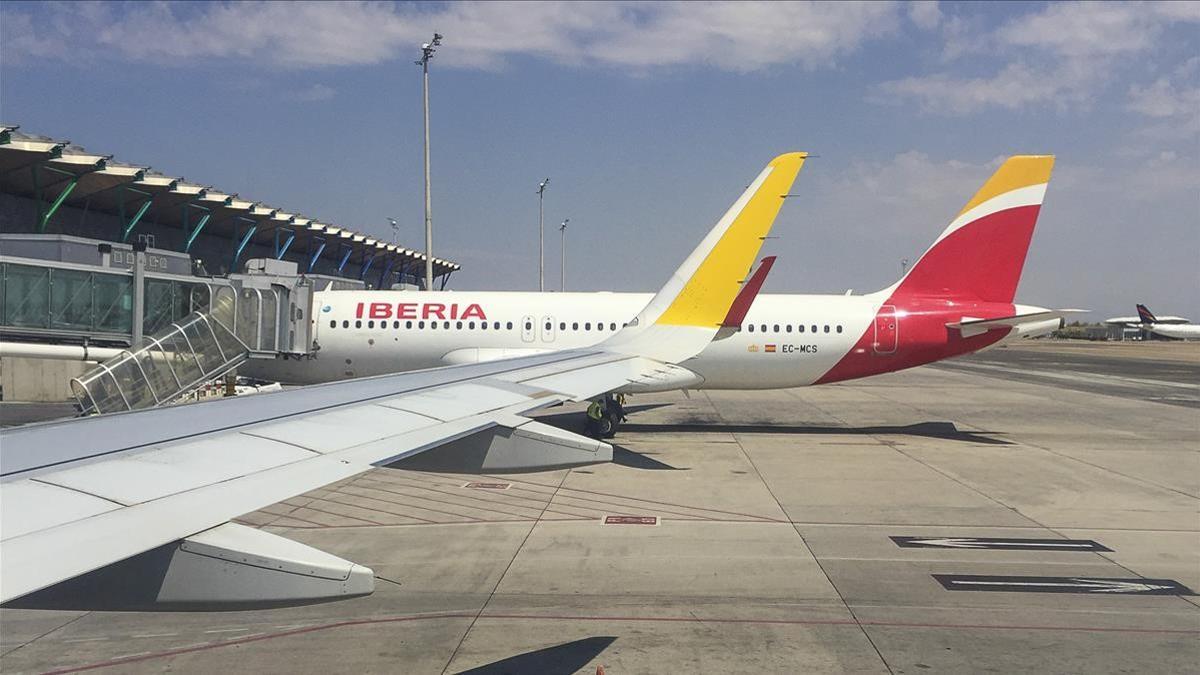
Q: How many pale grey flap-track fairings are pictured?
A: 2